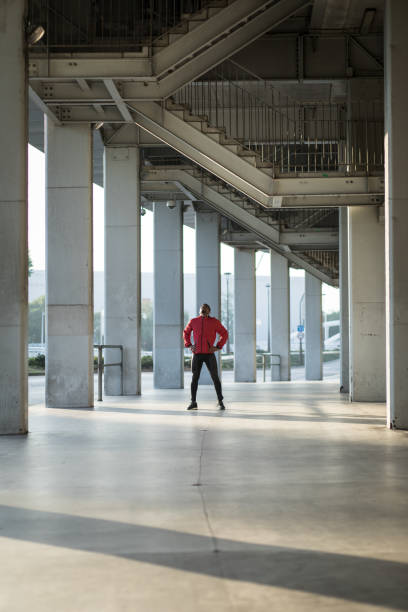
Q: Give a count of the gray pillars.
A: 11